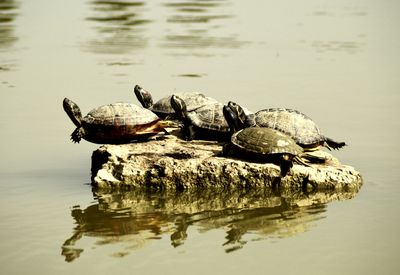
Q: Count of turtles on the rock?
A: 5